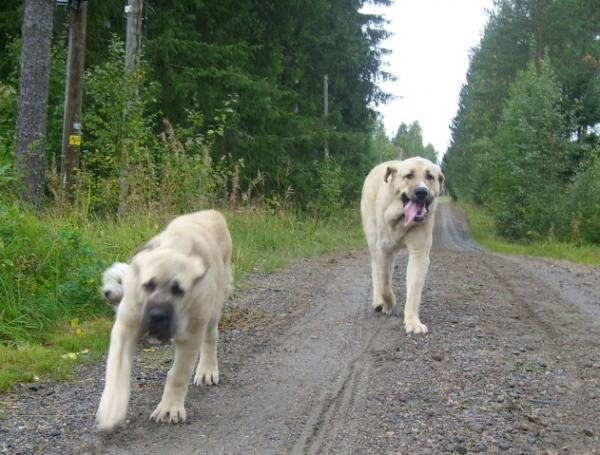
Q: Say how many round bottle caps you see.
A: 0